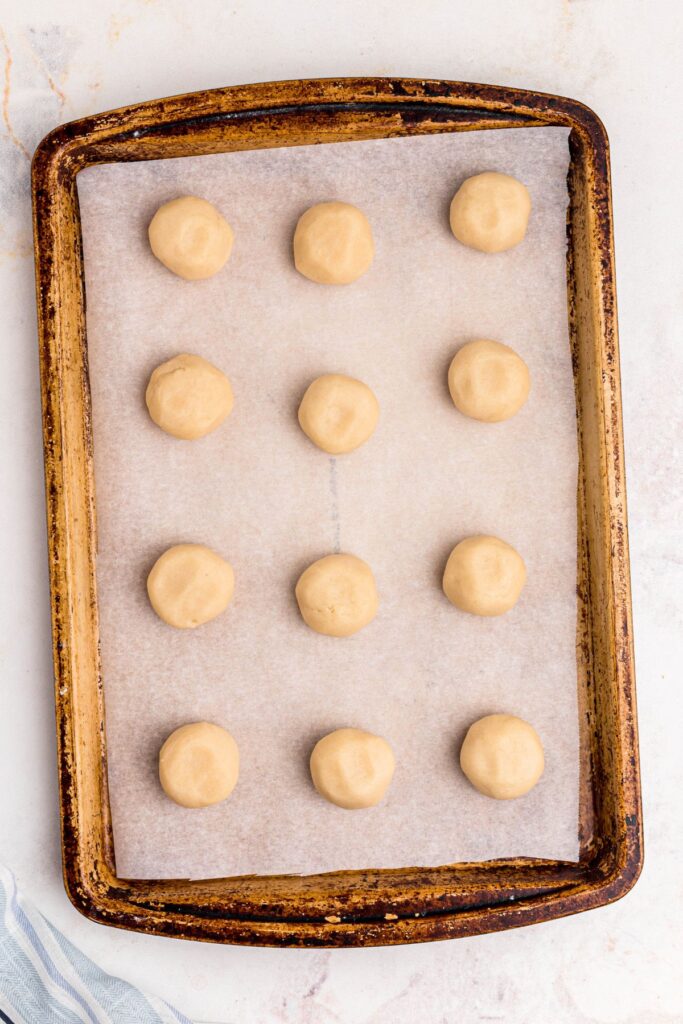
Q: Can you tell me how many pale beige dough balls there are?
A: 12